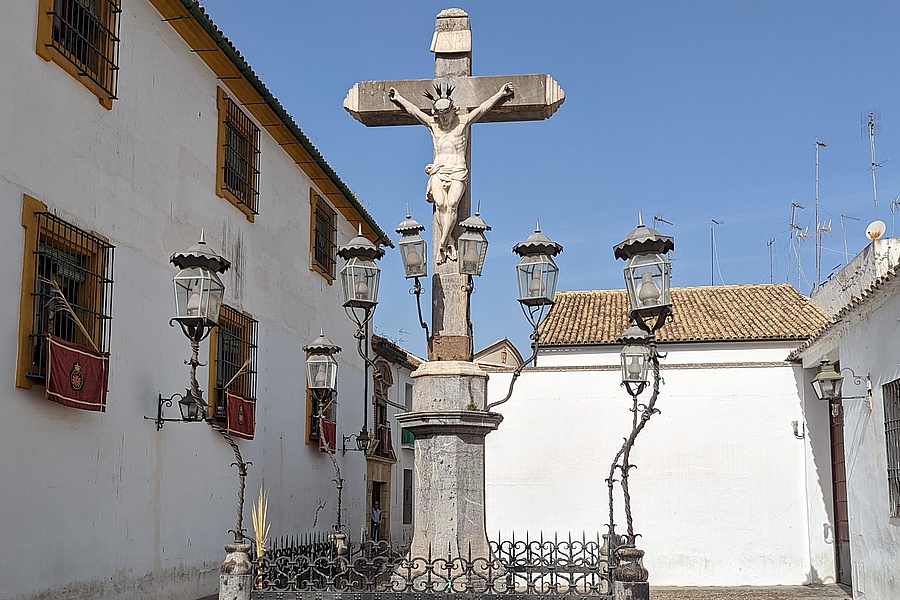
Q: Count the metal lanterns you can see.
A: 11